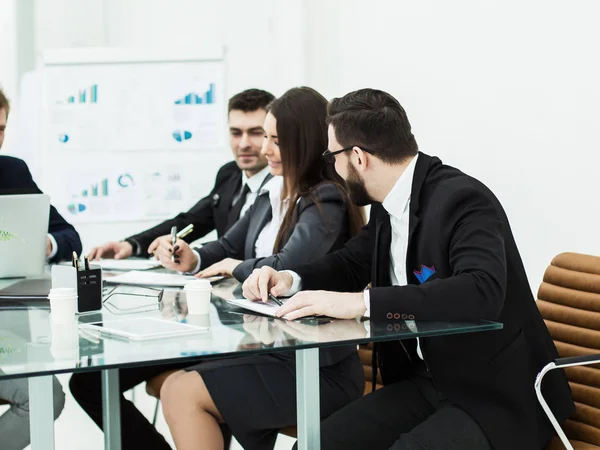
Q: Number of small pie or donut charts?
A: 4